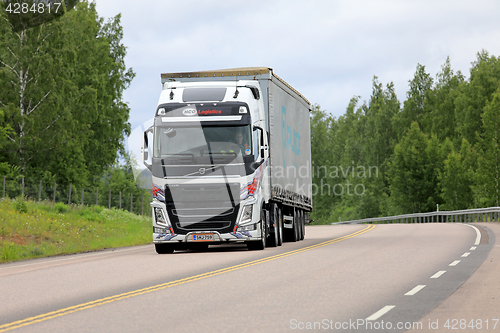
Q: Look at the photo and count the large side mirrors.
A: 2